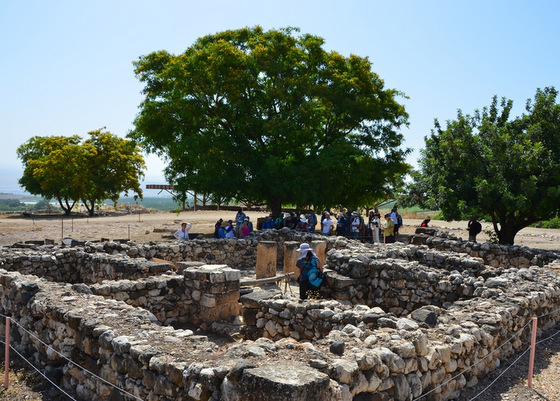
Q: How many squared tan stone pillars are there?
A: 3